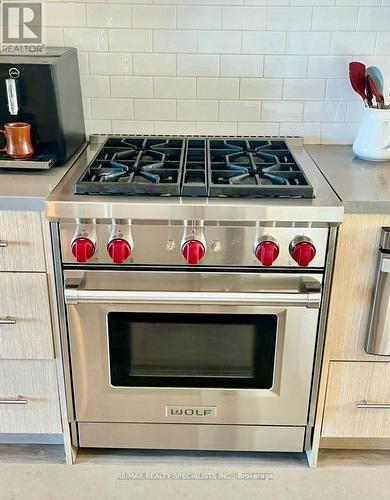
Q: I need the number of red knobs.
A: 5